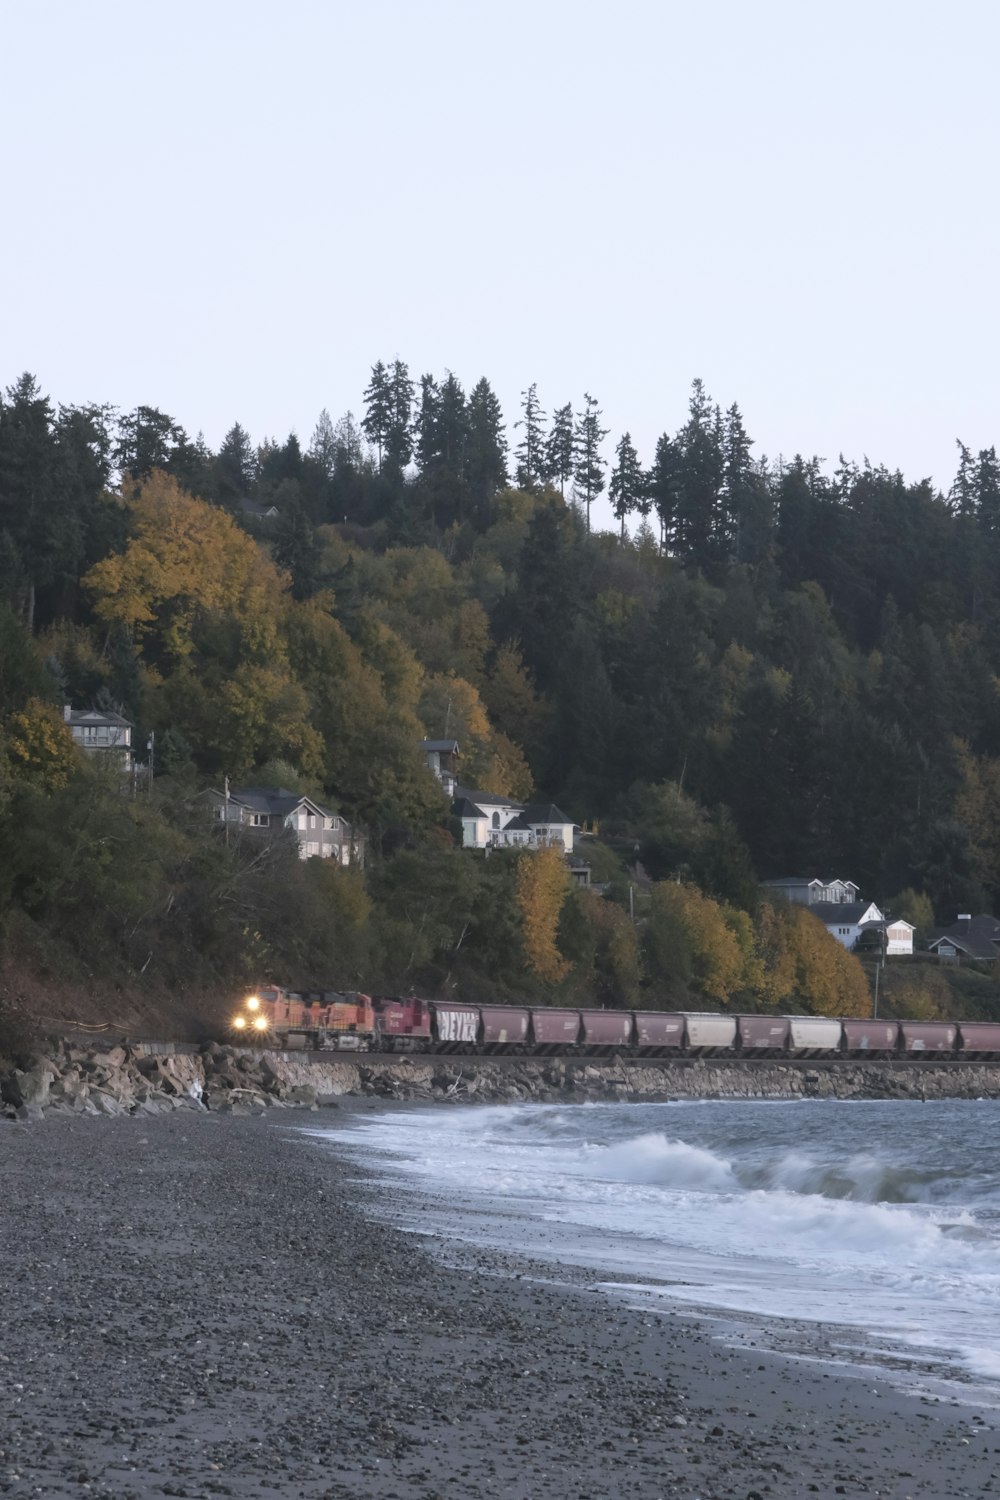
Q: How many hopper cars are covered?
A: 11